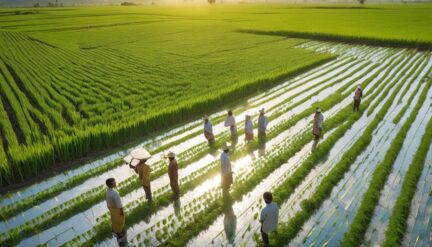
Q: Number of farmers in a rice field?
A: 11